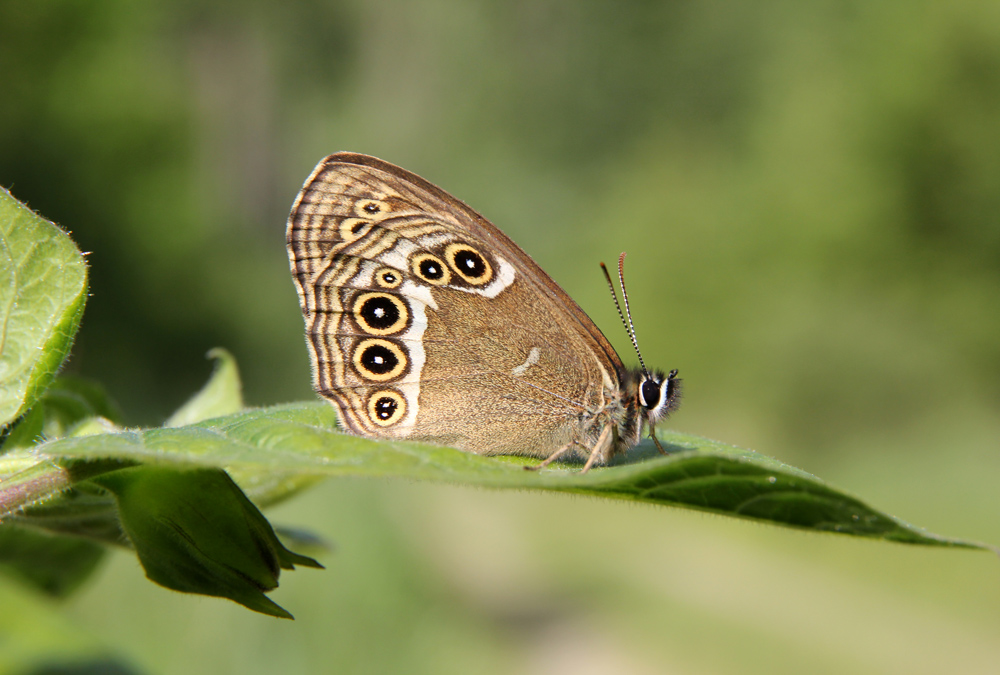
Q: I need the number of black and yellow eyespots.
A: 8